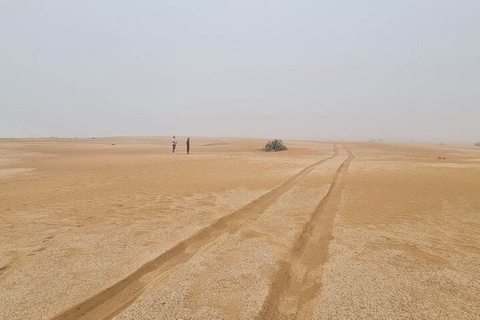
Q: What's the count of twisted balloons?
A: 0